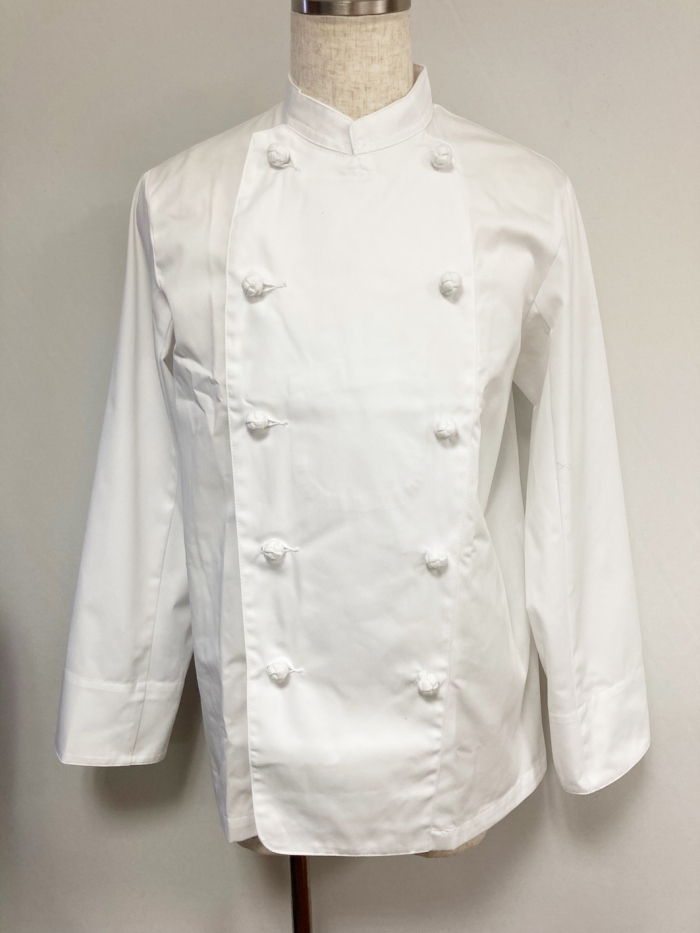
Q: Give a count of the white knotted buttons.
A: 10